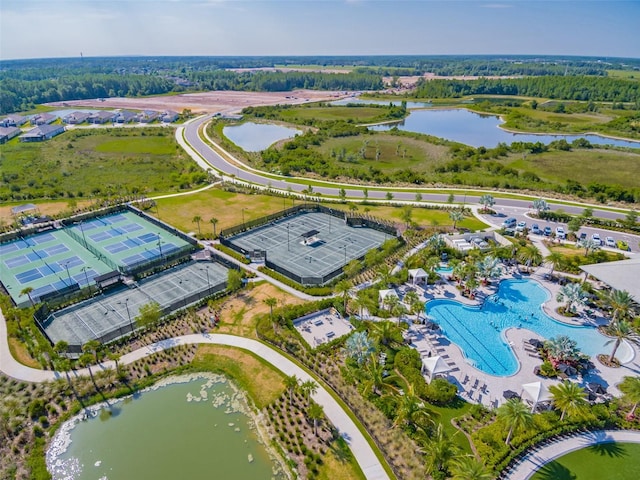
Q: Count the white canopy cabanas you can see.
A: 4